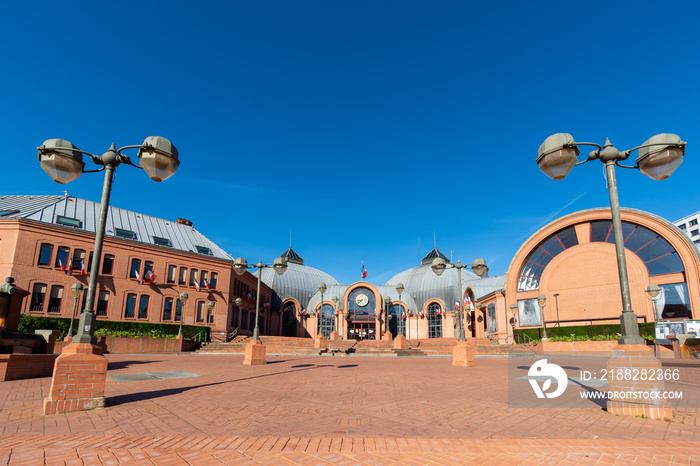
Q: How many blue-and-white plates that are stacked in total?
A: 0